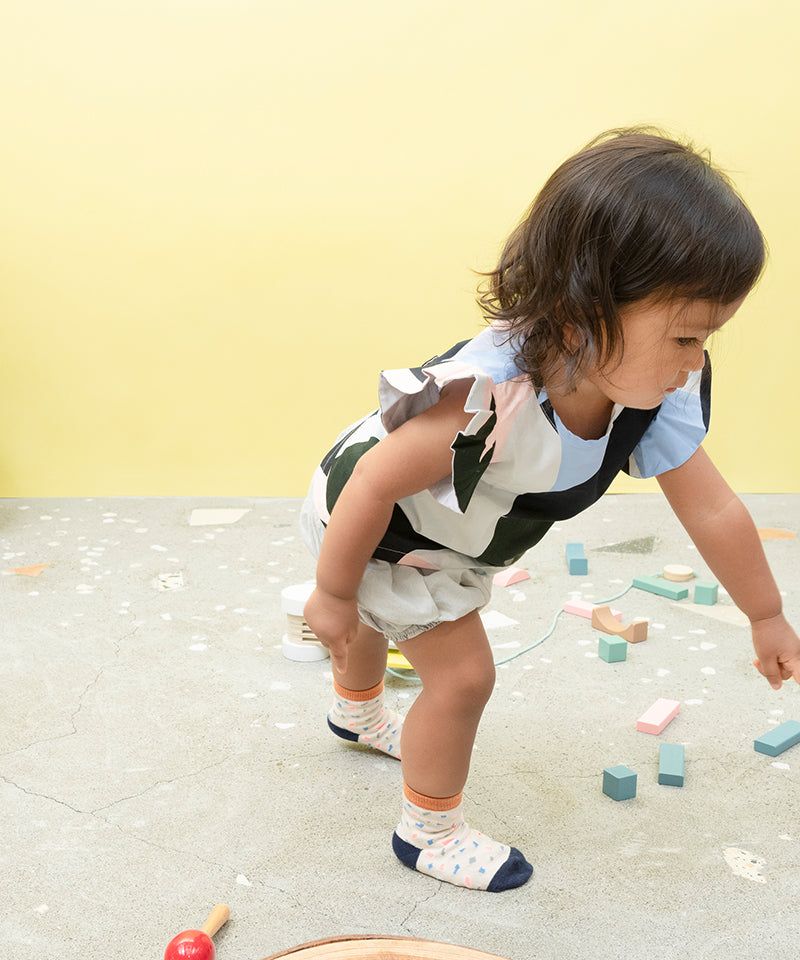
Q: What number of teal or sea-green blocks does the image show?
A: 7